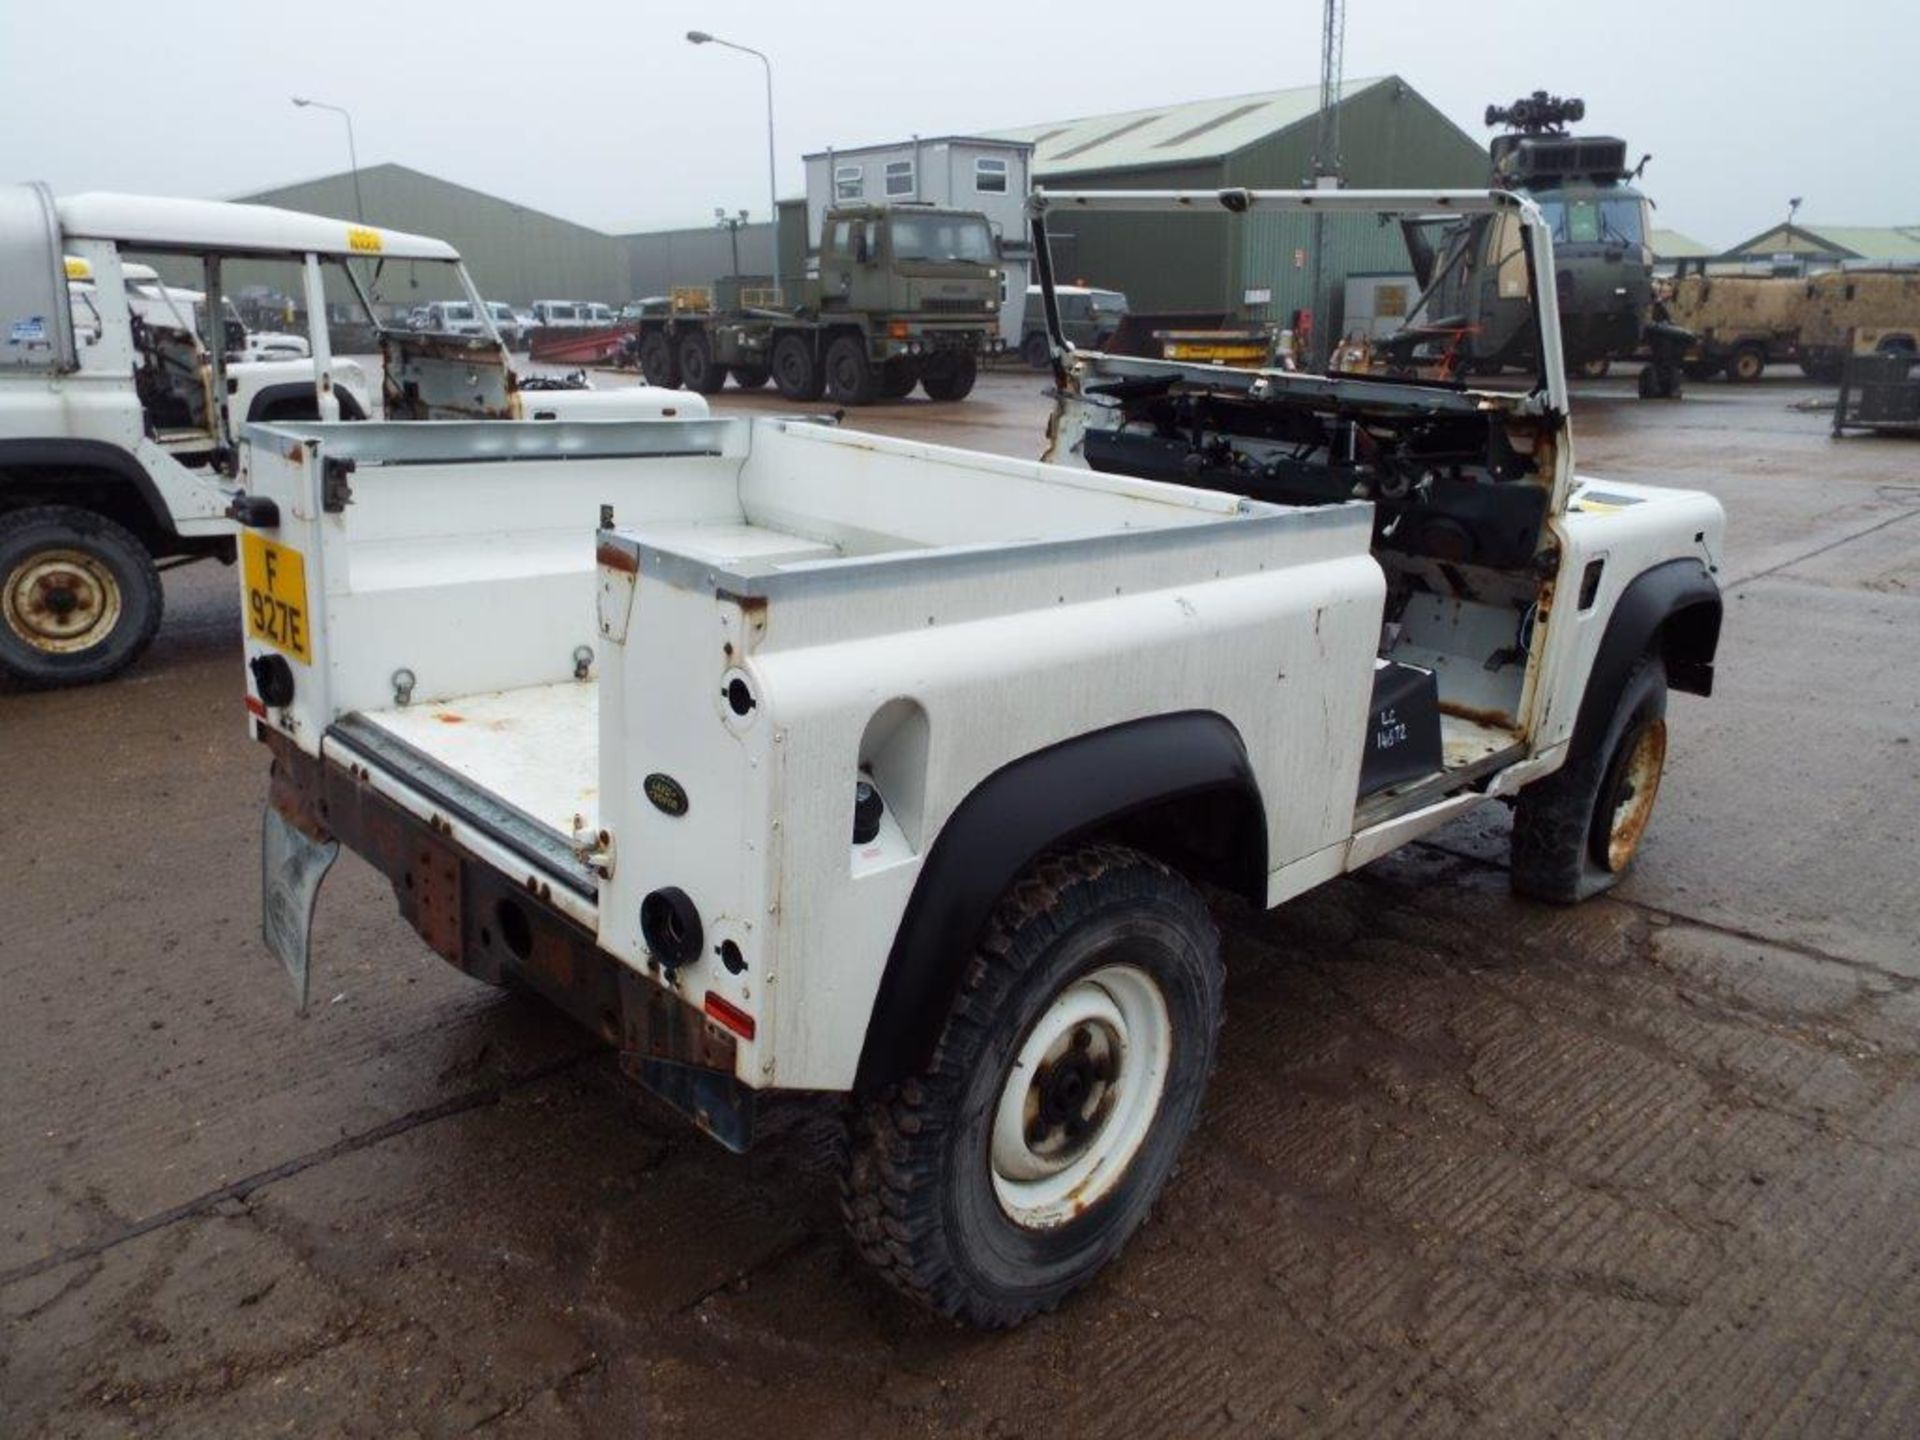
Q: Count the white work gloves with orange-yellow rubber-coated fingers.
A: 0